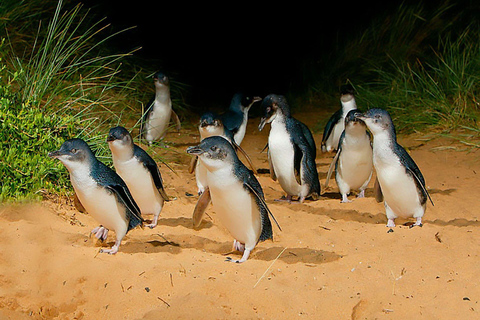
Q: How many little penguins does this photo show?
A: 10